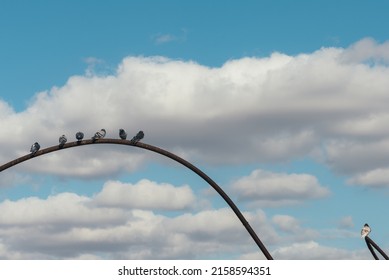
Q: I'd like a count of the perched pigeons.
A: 7